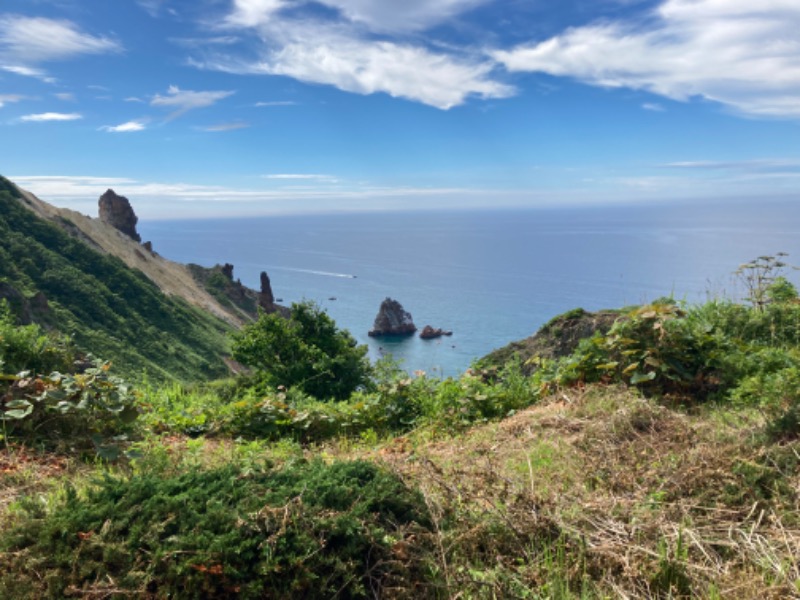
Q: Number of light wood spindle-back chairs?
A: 0